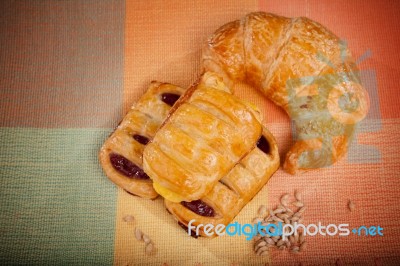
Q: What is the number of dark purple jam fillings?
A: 5